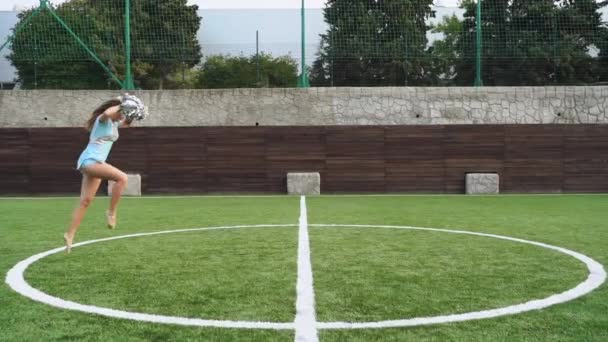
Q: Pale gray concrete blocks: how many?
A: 3